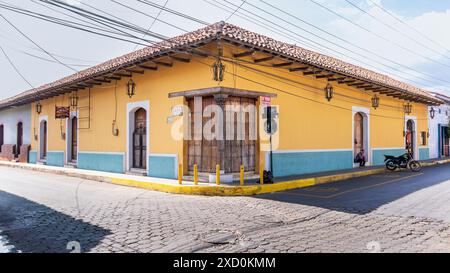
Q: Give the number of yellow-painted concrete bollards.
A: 5